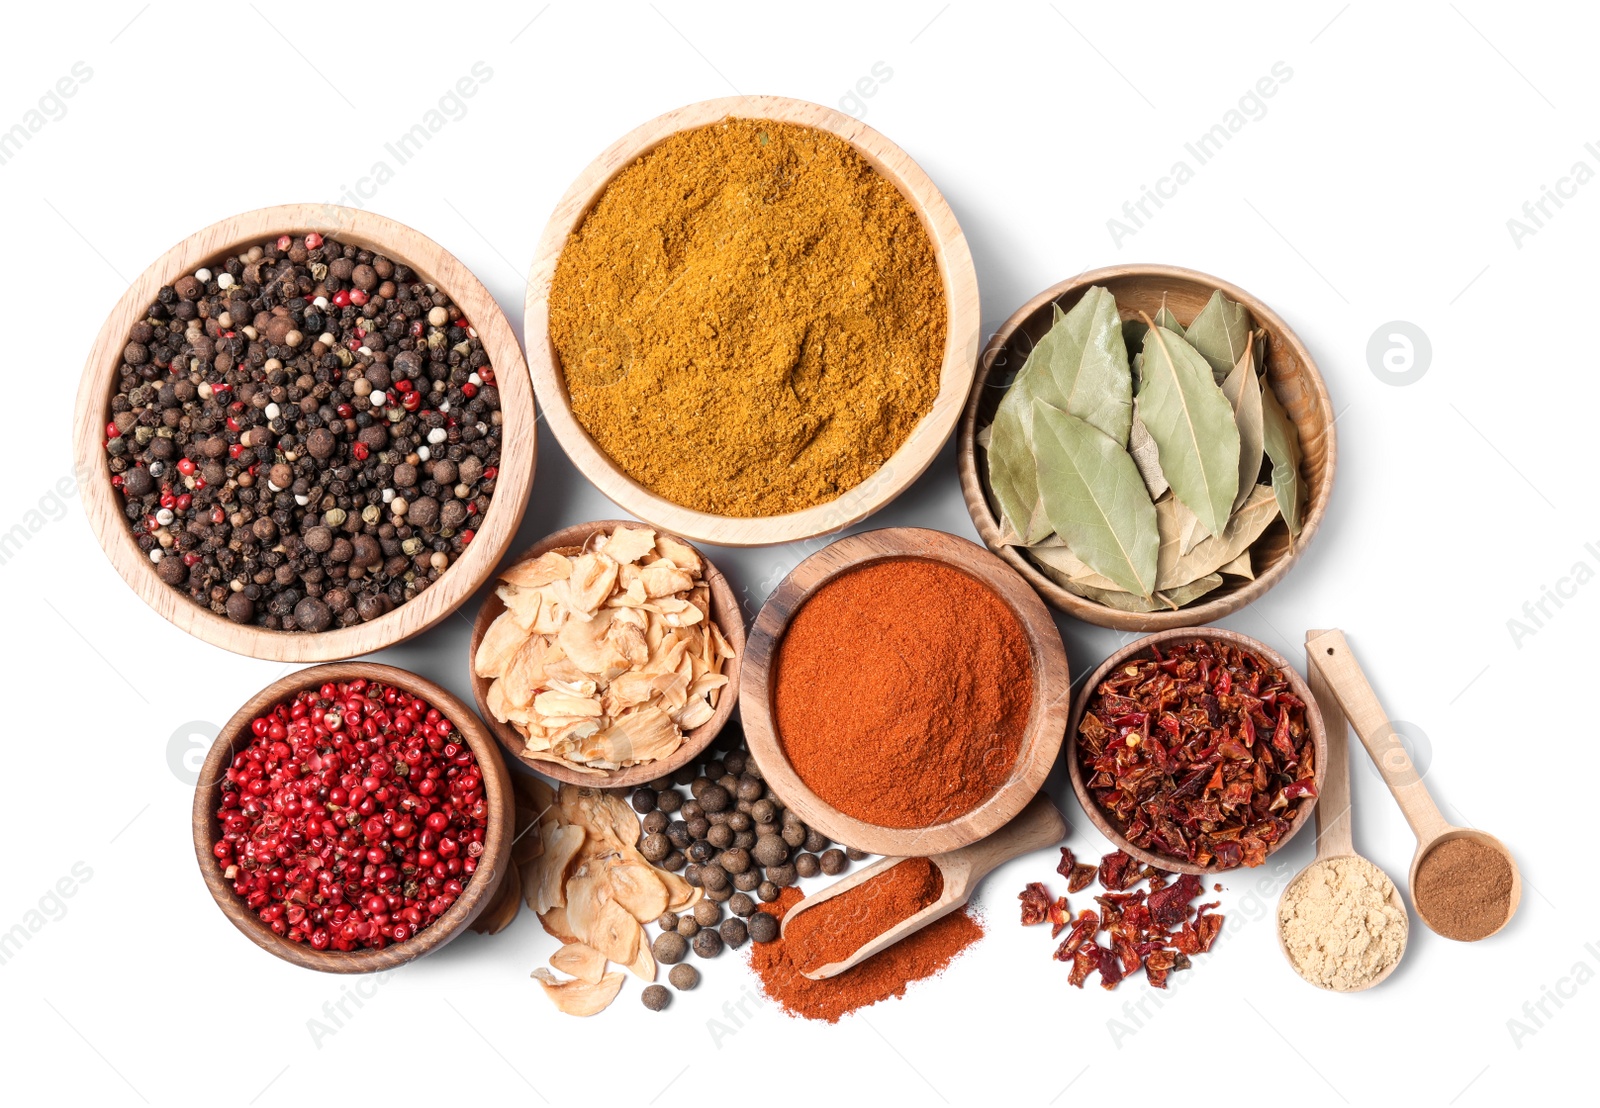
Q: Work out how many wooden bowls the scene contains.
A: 7